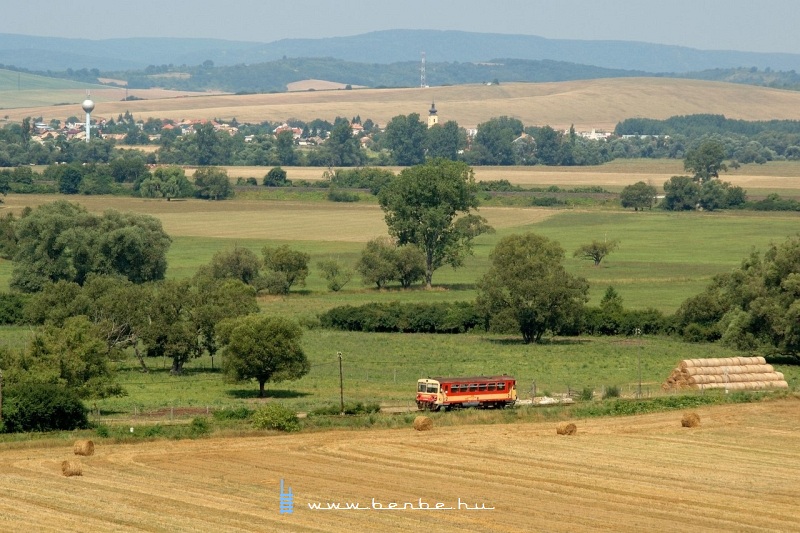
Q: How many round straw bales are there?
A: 5